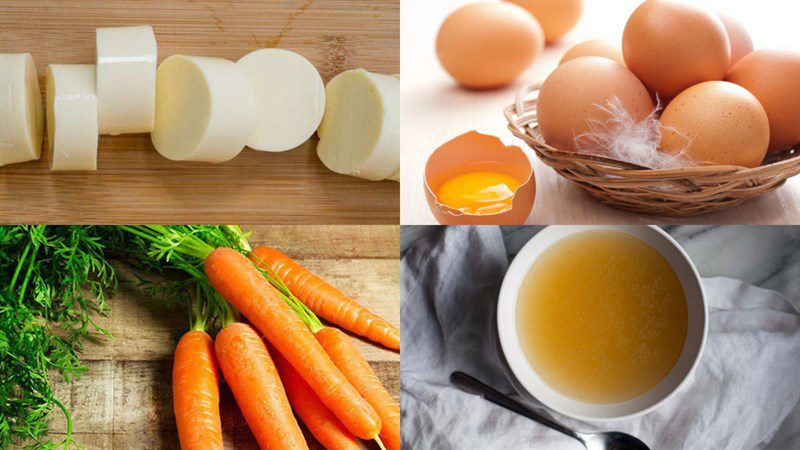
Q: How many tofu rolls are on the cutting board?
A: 6